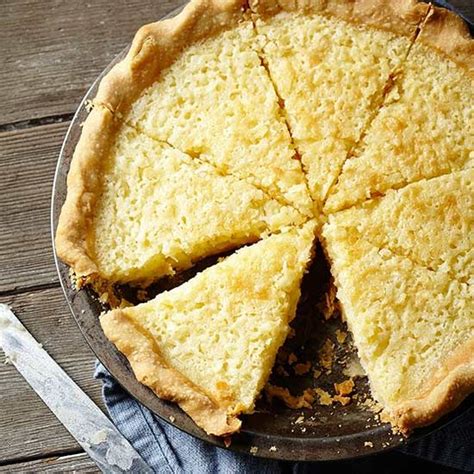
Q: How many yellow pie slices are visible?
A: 7